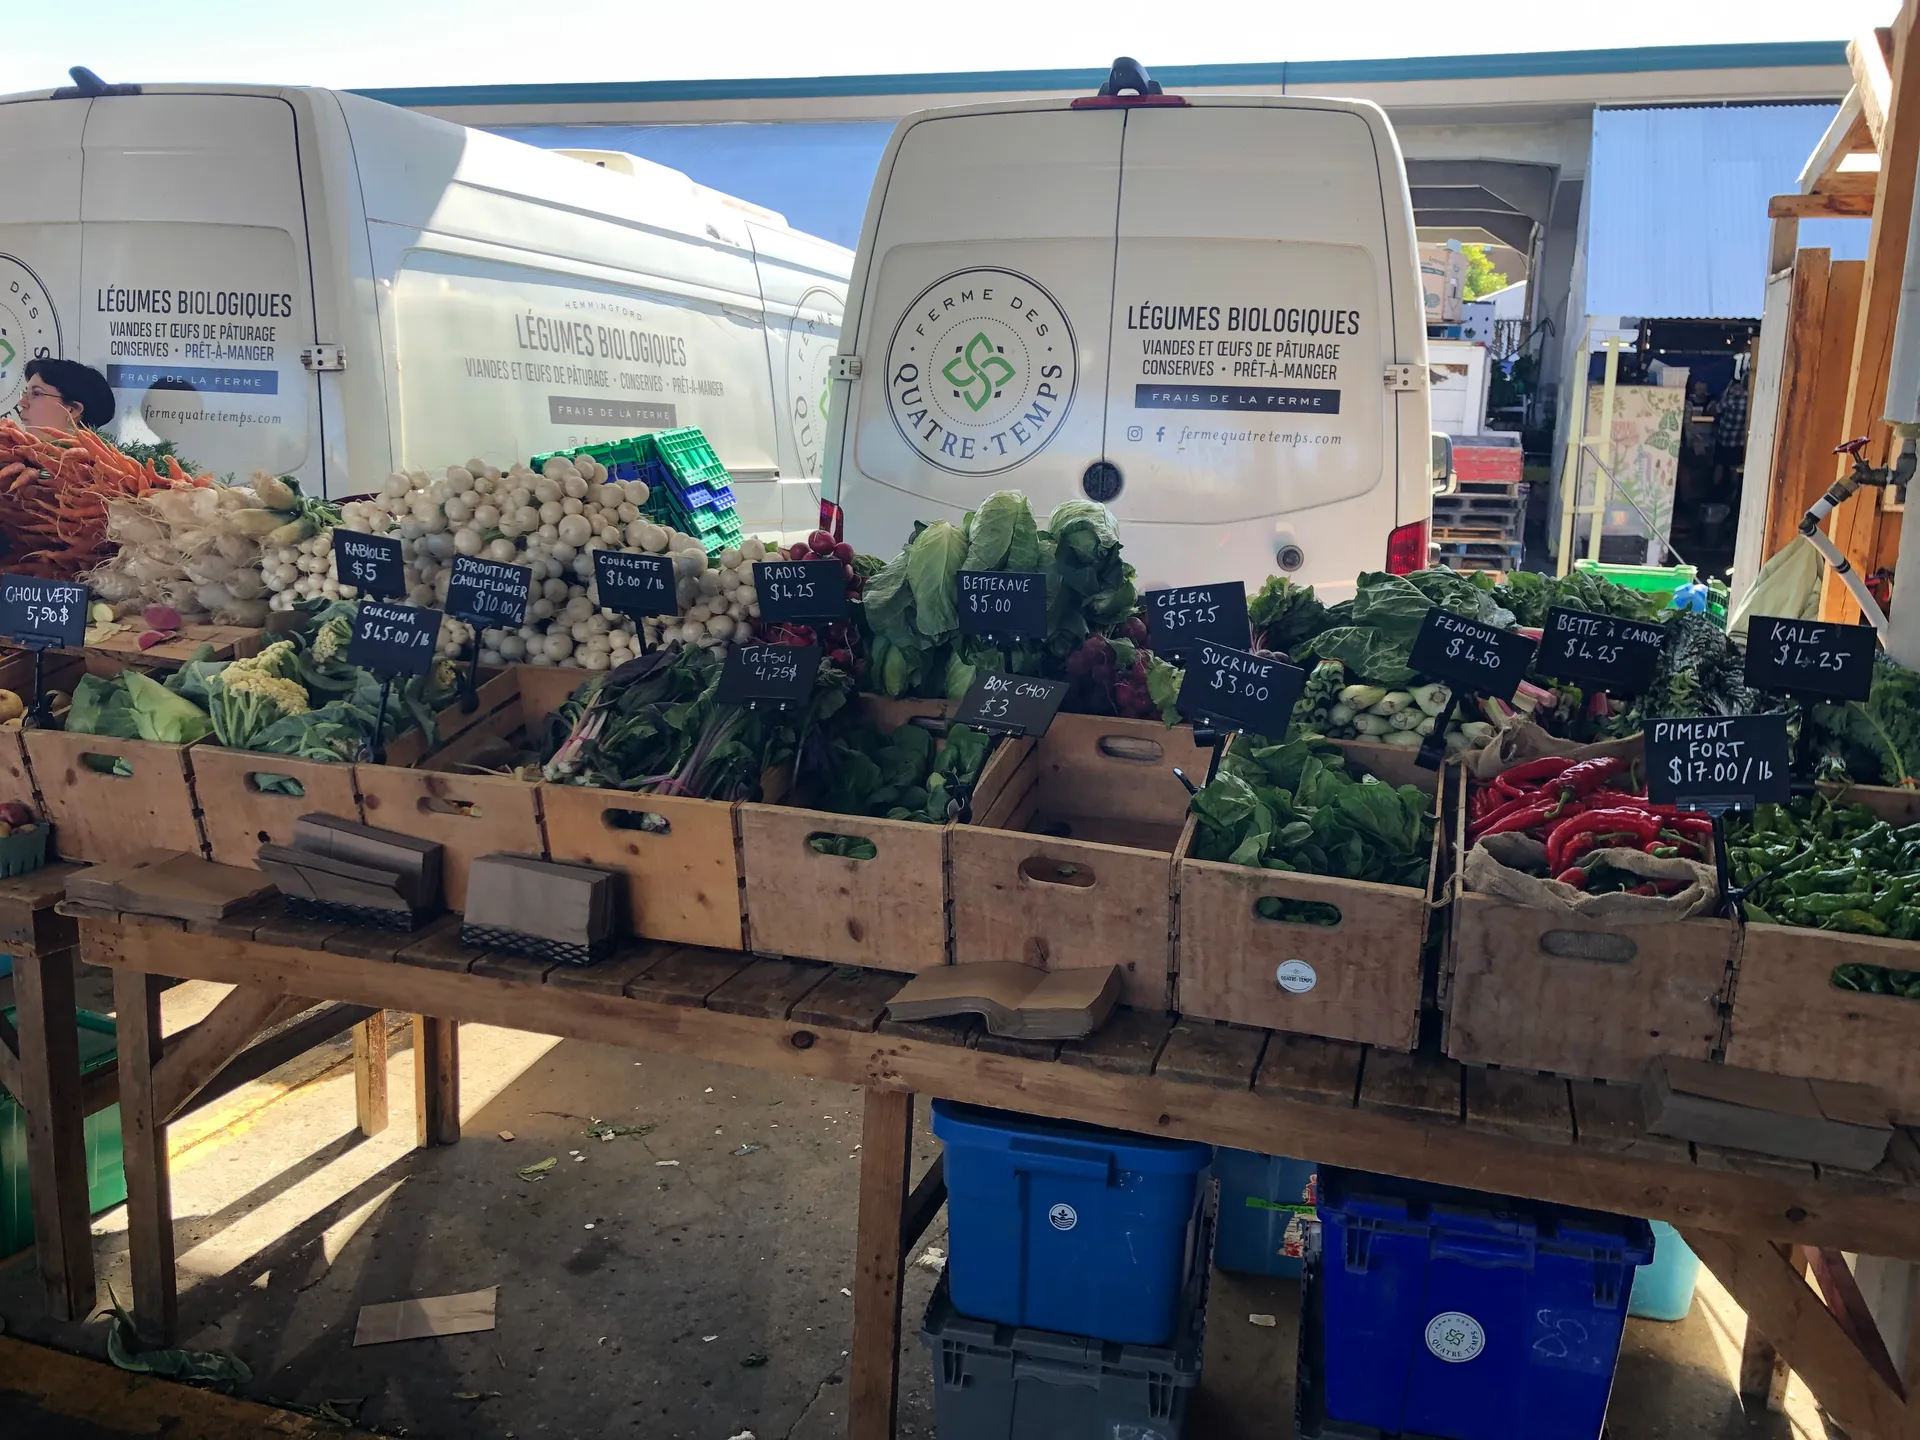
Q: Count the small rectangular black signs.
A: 15